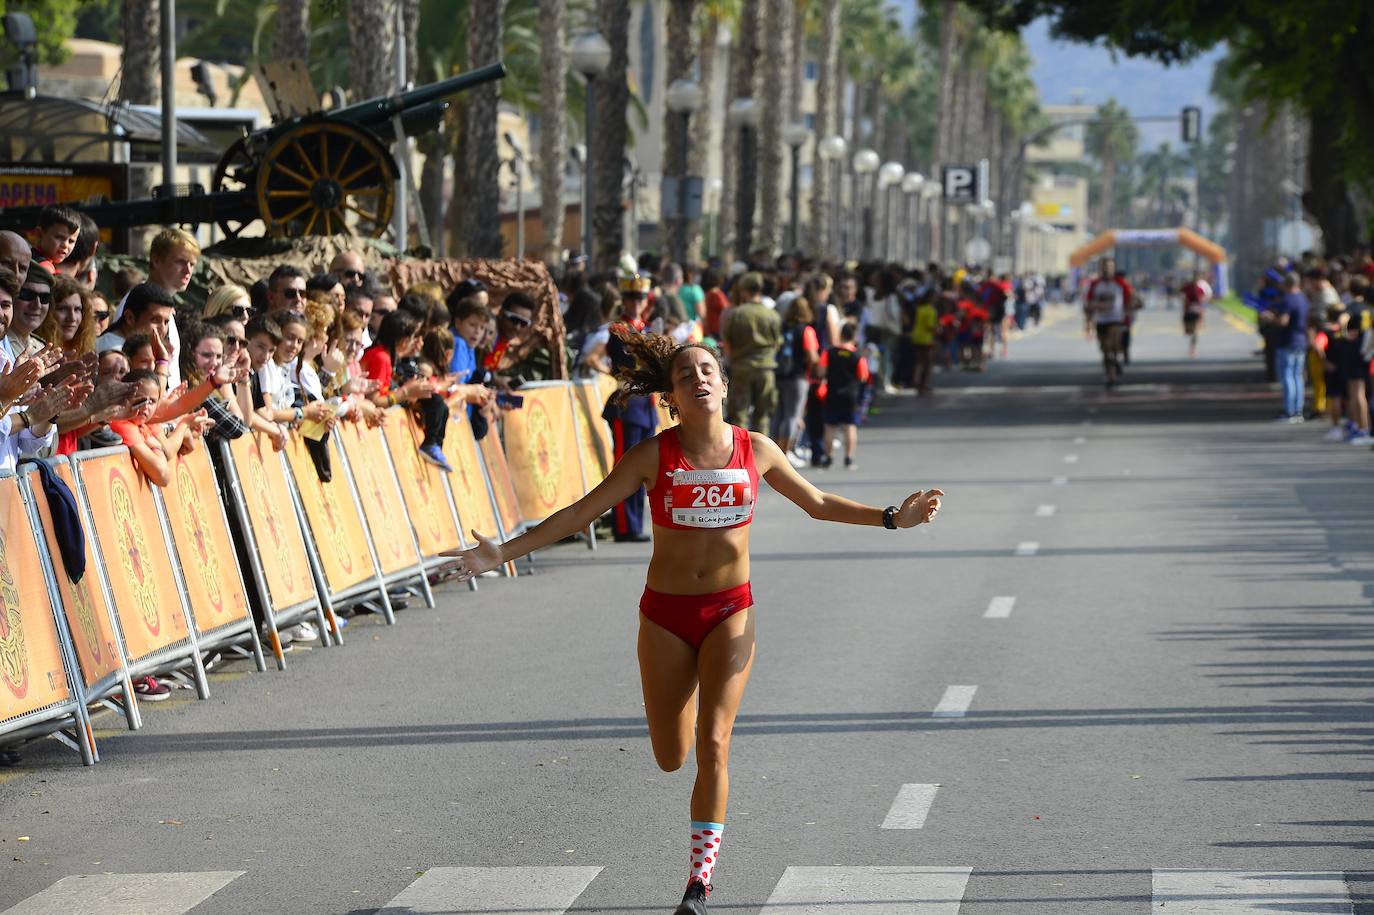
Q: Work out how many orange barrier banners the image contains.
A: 13